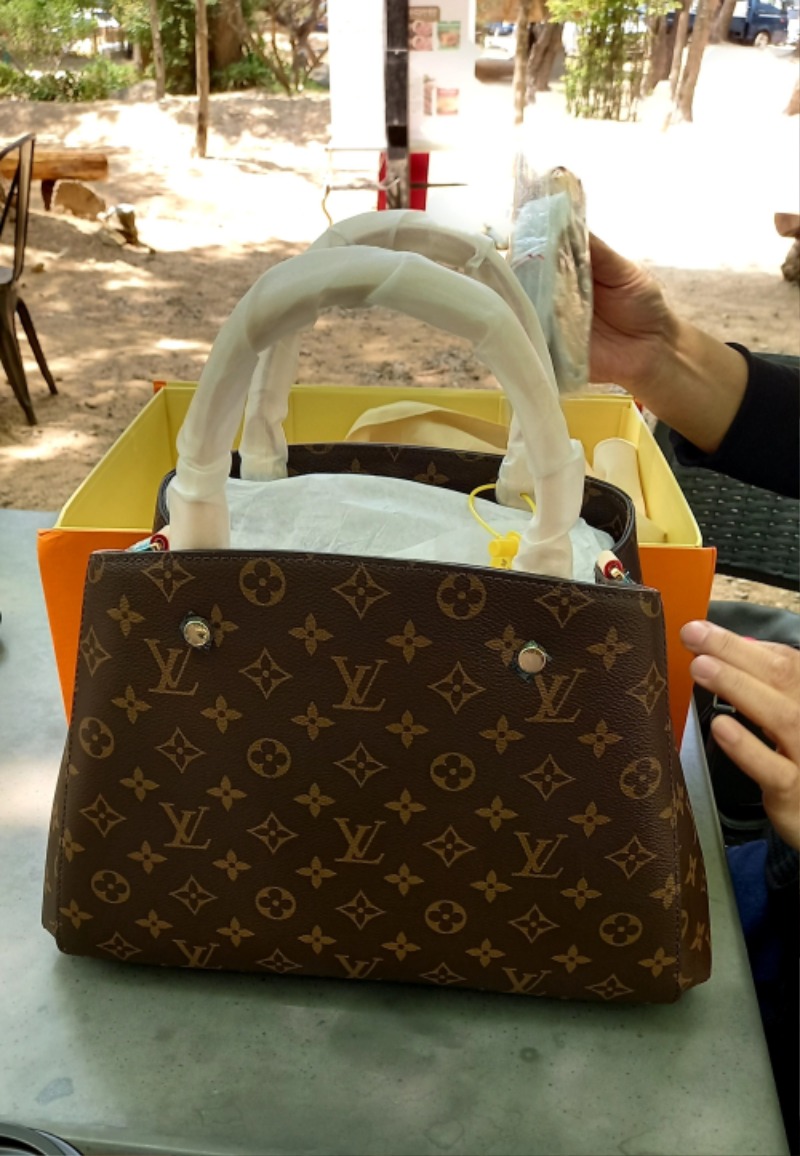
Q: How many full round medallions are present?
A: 10